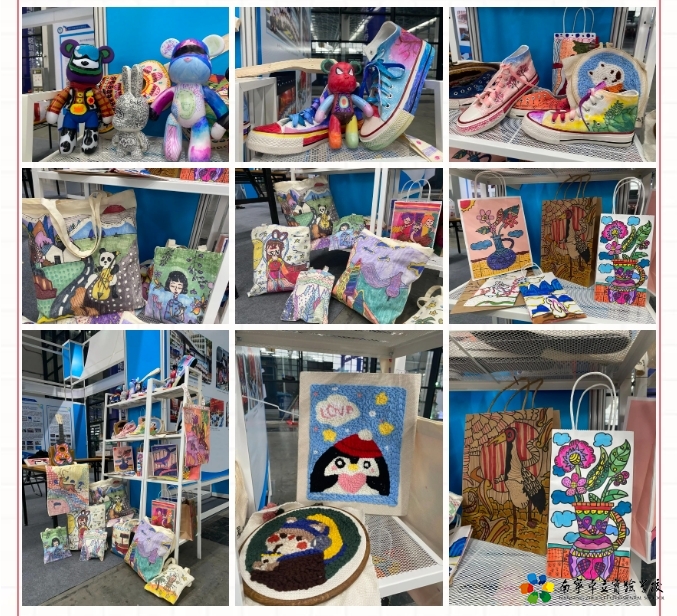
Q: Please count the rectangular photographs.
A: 9